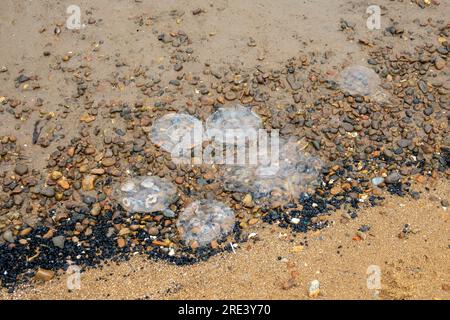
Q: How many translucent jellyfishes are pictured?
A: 6